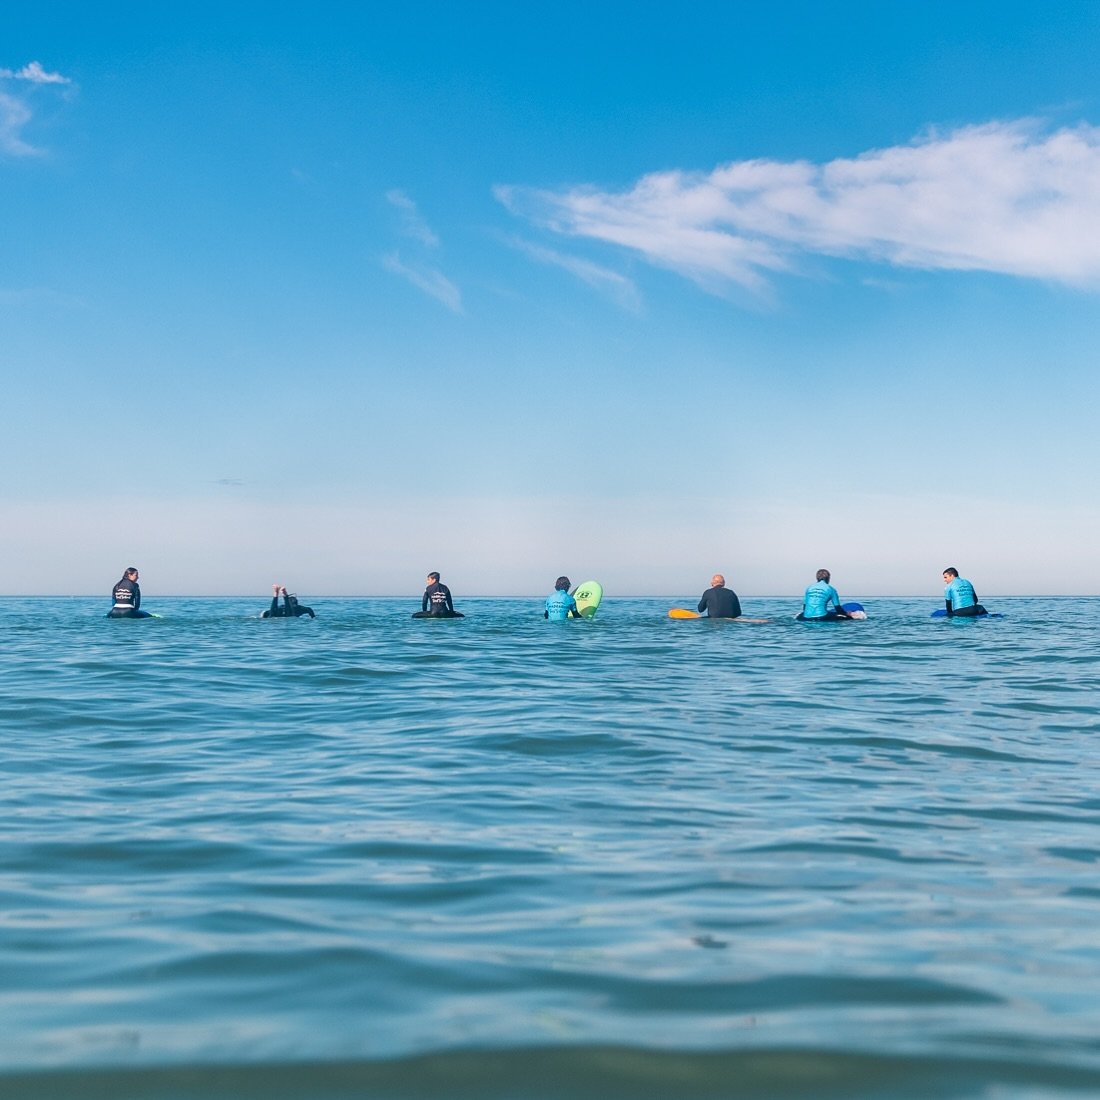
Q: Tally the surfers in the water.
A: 7